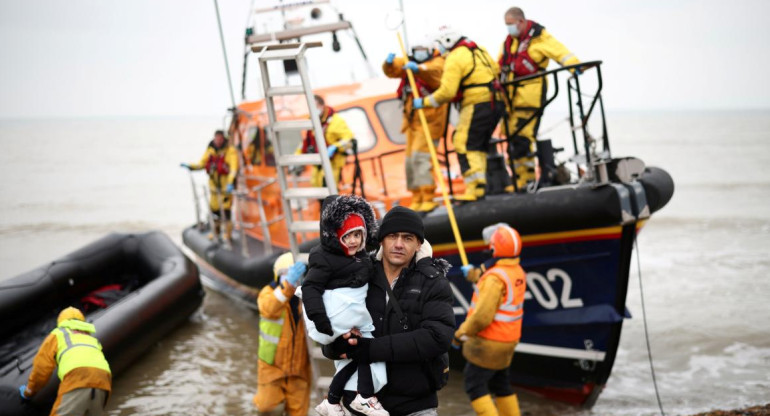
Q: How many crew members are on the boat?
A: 5